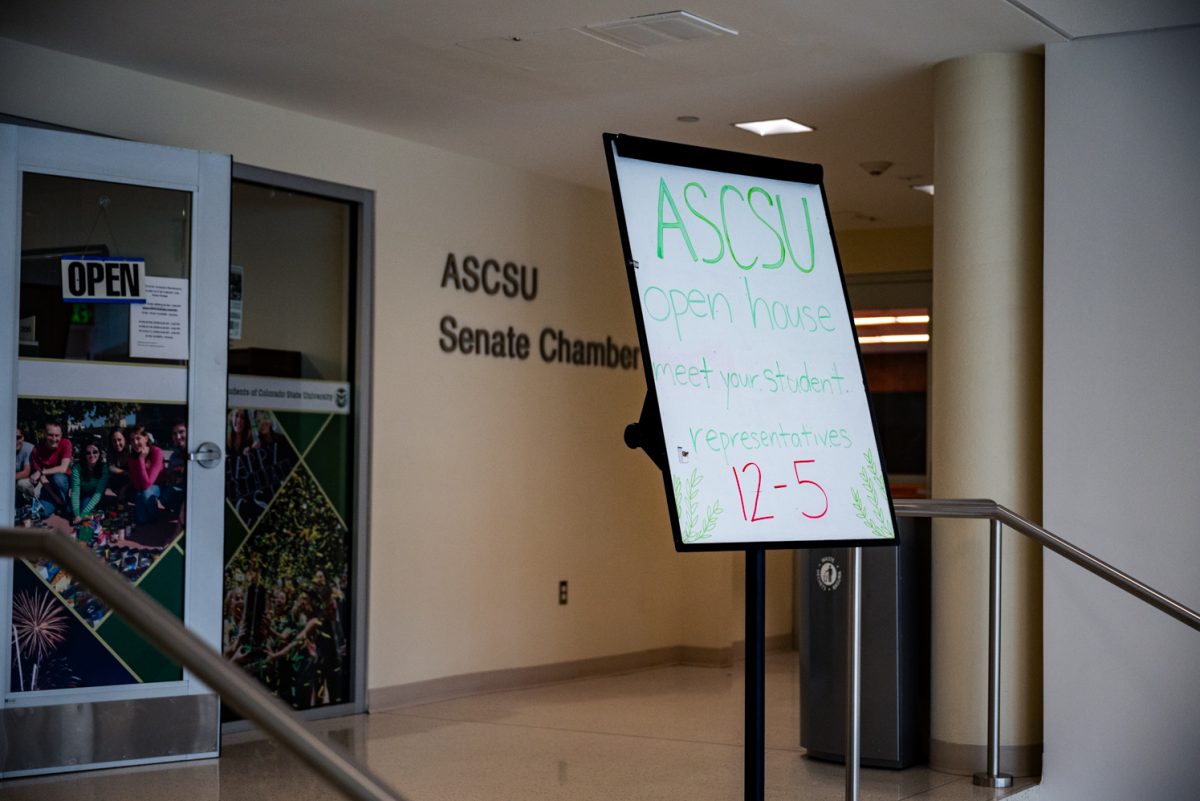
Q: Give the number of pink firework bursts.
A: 1